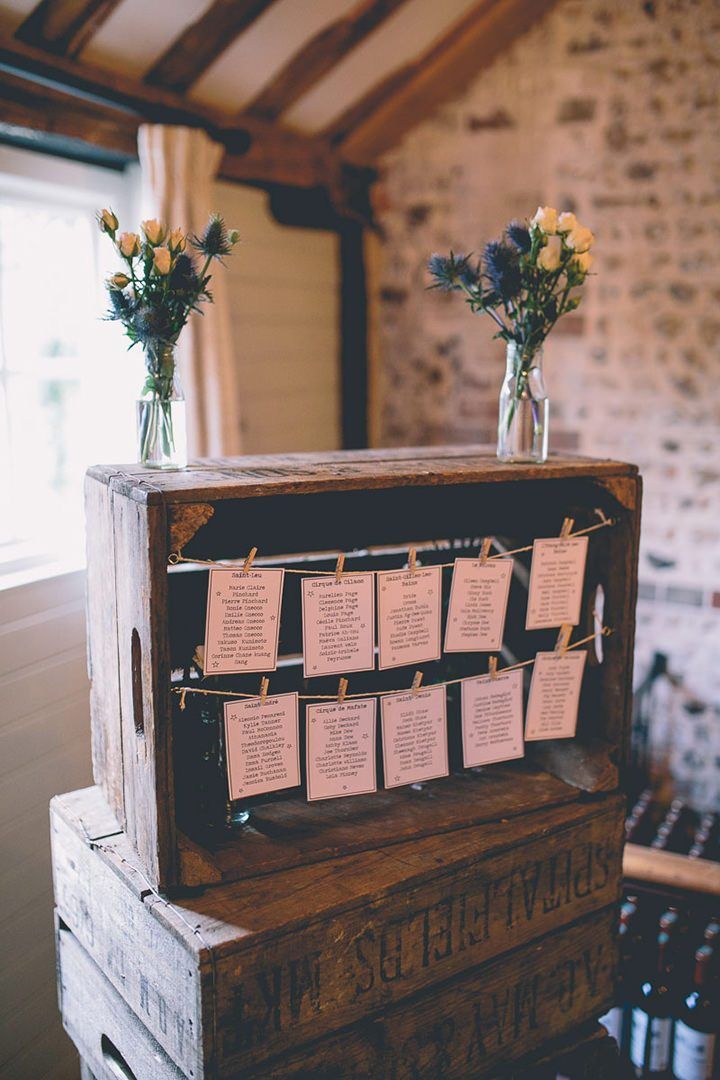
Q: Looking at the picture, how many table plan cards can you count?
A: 10